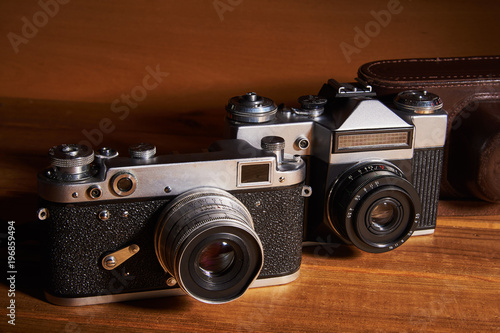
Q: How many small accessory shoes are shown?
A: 1